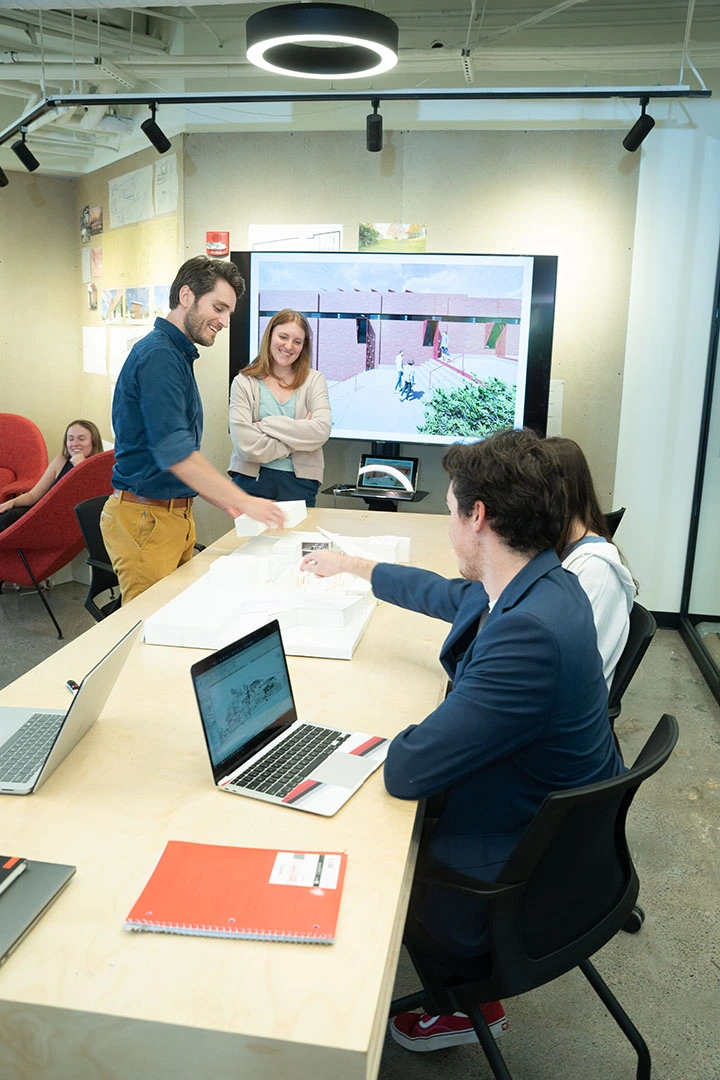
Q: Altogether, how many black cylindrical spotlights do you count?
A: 5